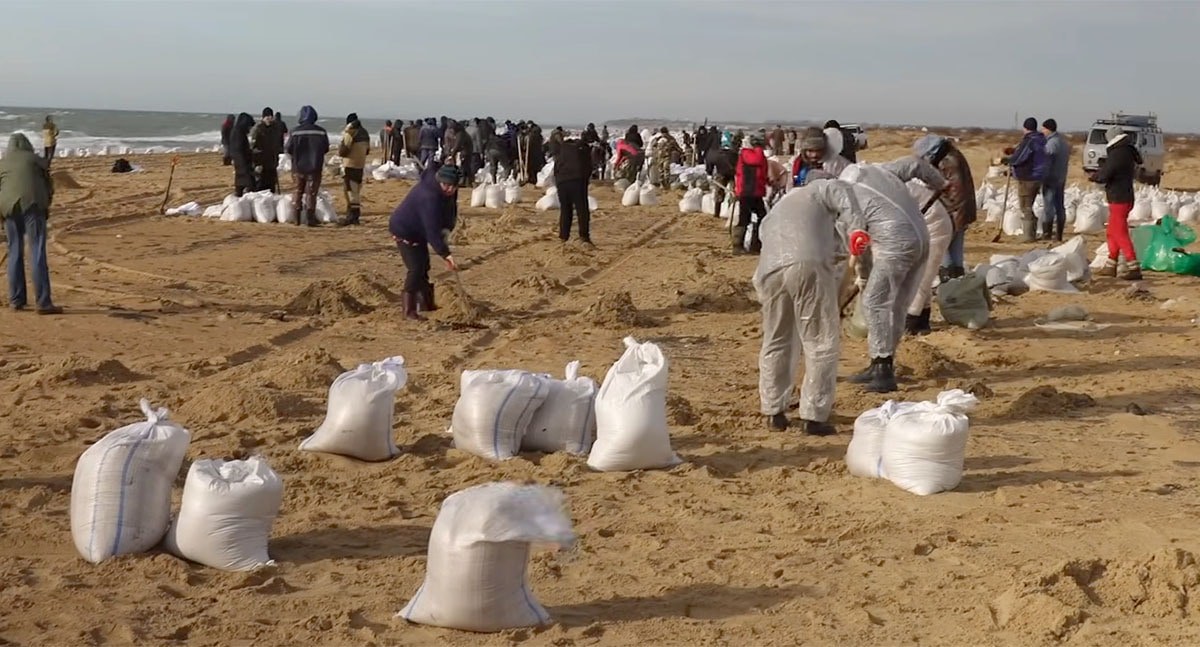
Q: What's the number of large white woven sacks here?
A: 9